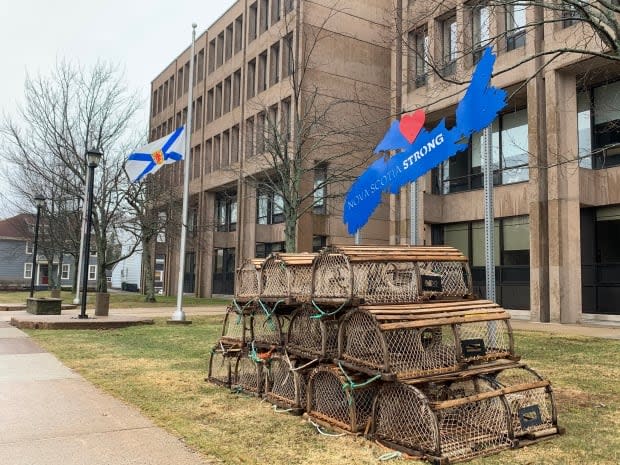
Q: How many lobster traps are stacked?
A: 12